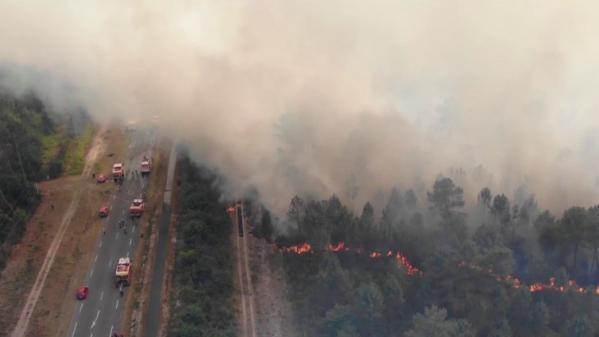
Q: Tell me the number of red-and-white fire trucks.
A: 4